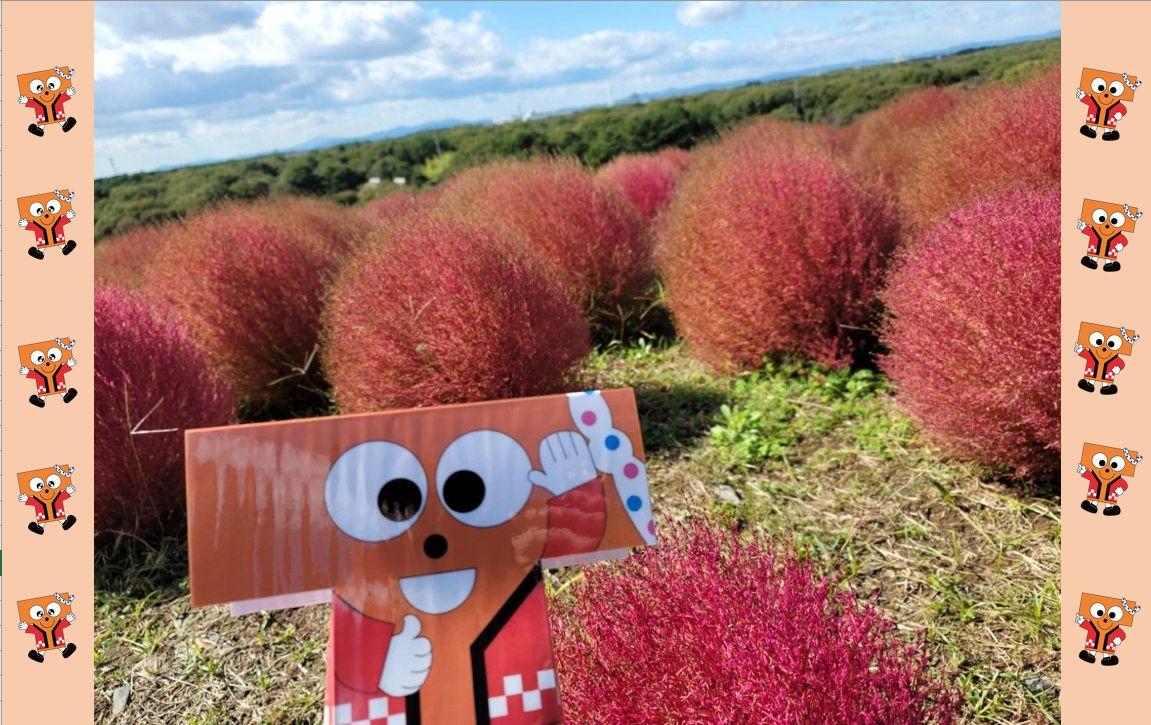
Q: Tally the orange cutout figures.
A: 11